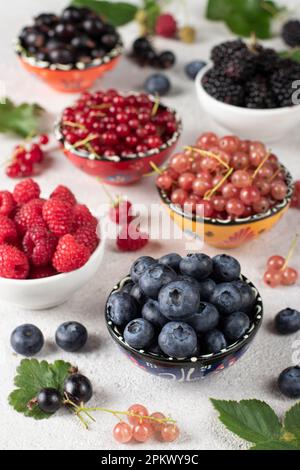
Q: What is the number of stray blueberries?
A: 6